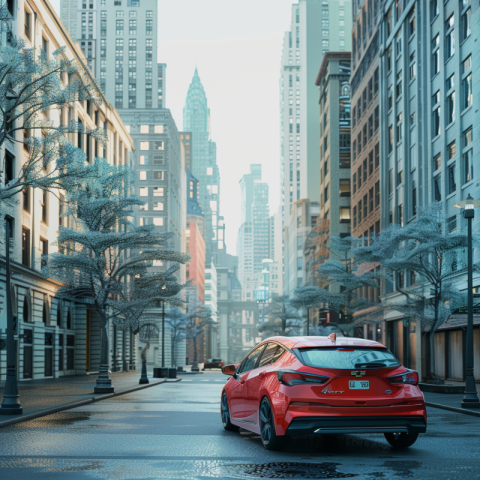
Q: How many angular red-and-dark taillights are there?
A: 2